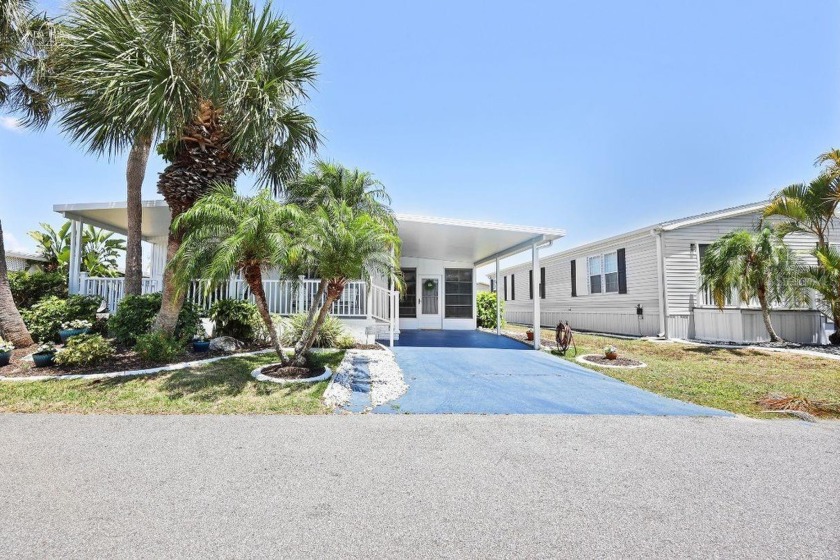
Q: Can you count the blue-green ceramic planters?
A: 4